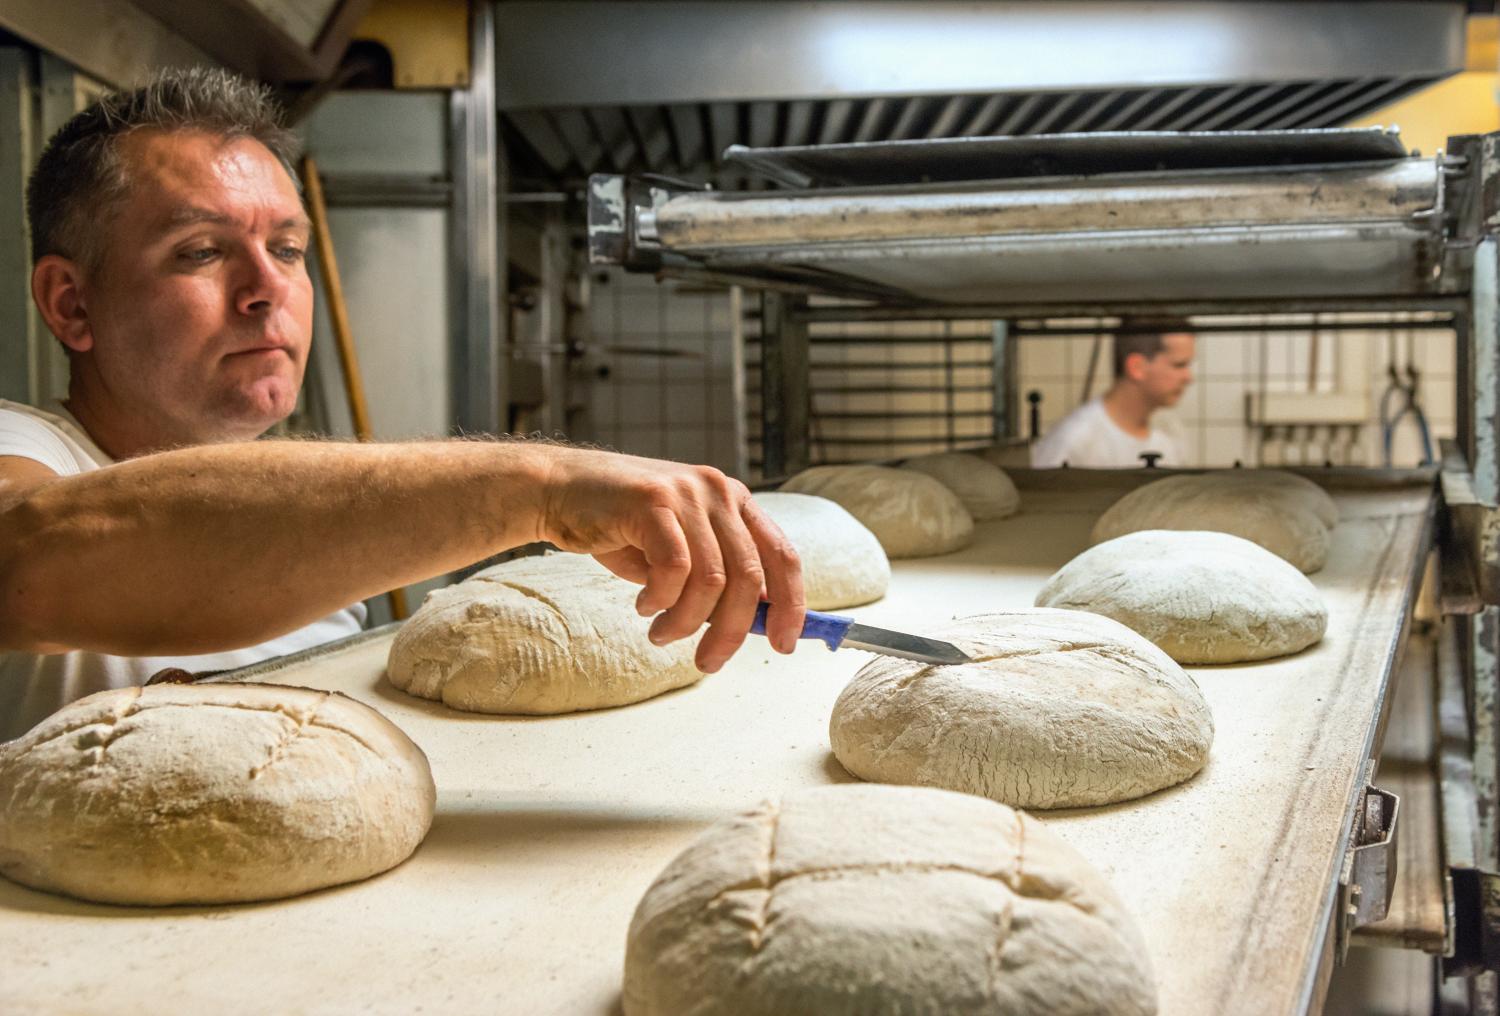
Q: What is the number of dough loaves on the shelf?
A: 10